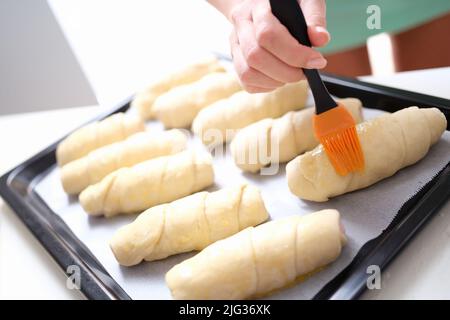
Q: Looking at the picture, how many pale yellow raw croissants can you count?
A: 10